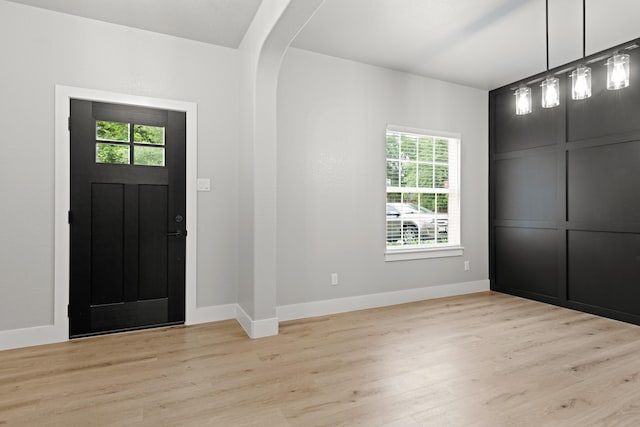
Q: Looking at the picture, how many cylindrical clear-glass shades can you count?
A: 4